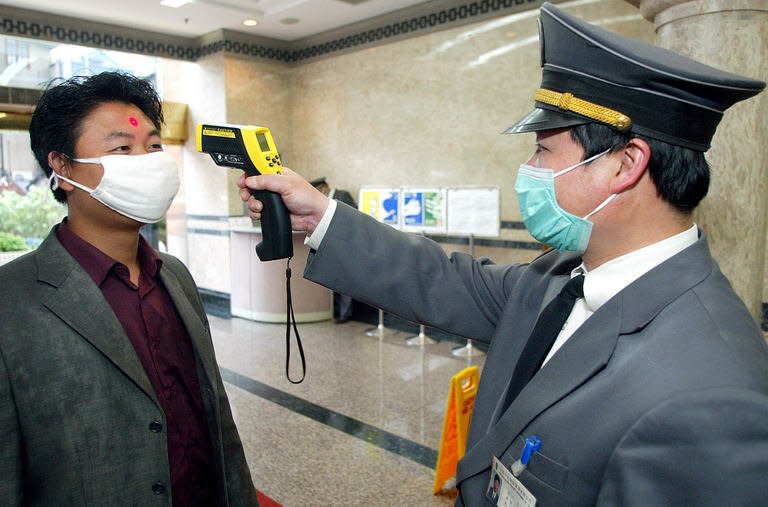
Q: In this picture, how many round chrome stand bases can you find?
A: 3